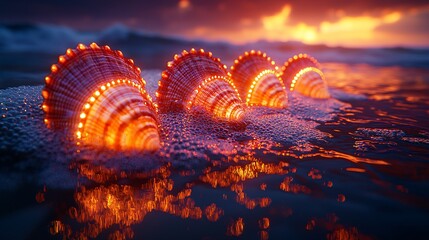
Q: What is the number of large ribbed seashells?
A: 4